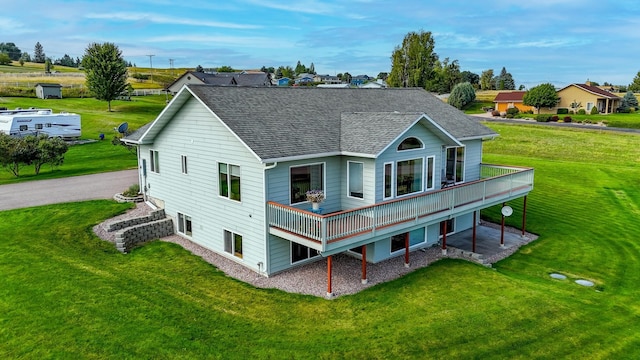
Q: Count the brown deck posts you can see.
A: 7